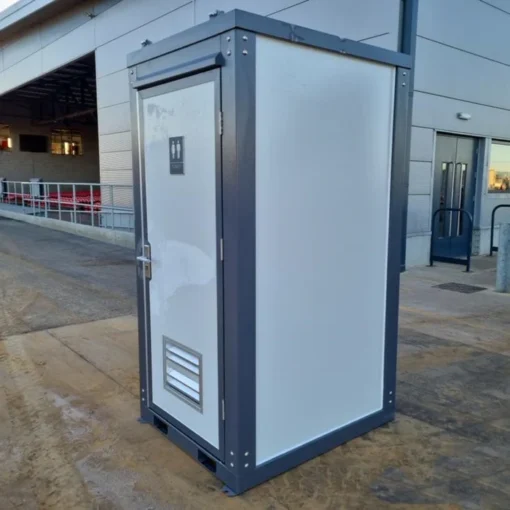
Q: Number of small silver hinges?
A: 3